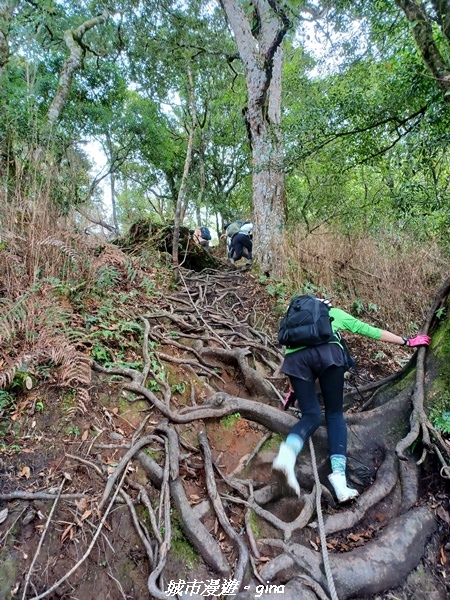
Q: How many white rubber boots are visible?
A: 2